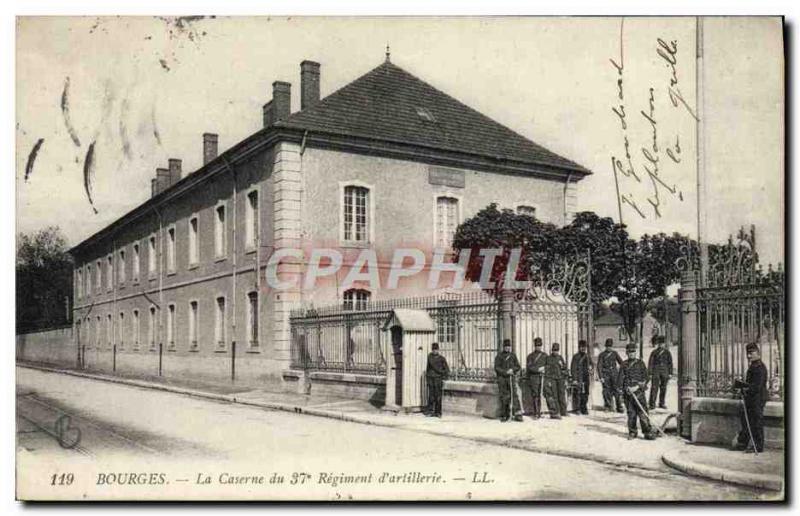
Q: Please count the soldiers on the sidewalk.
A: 9